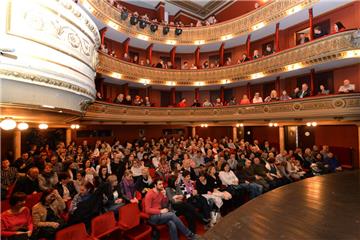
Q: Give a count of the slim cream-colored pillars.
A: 5